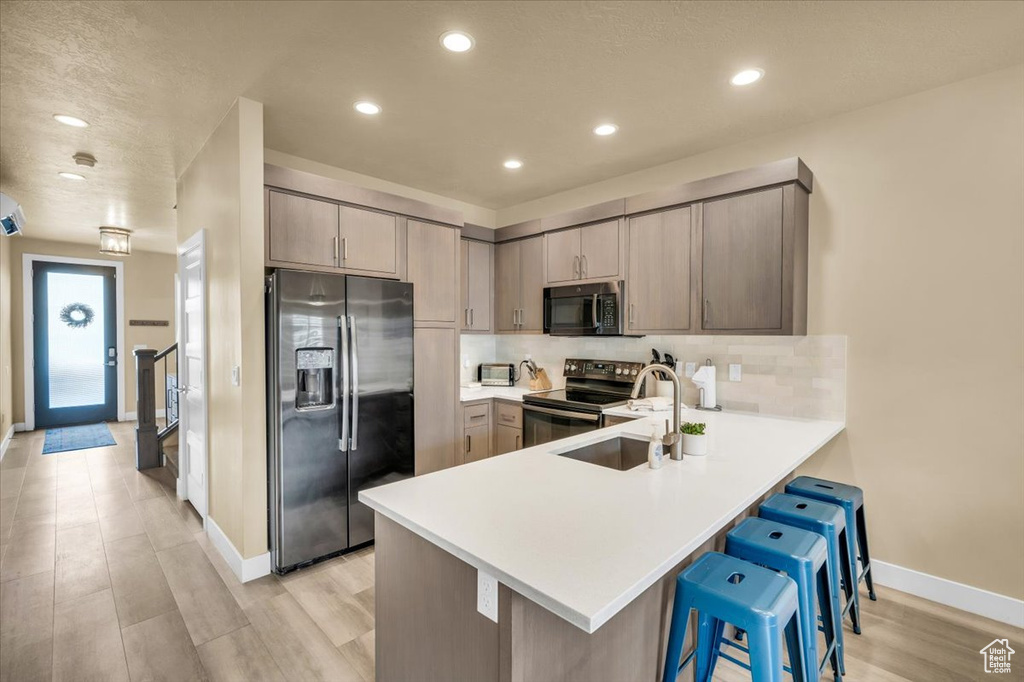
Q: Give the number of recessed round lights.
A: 7